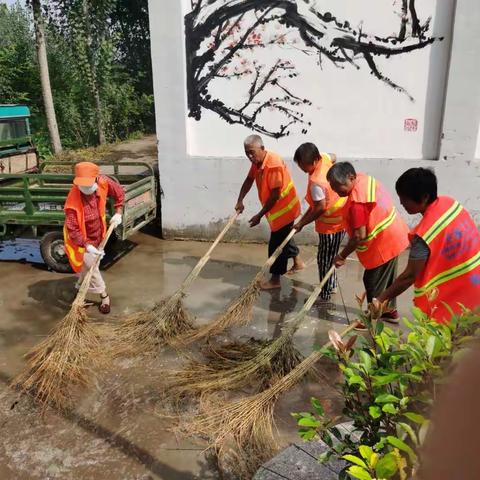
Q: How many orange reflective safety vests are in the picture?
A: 5